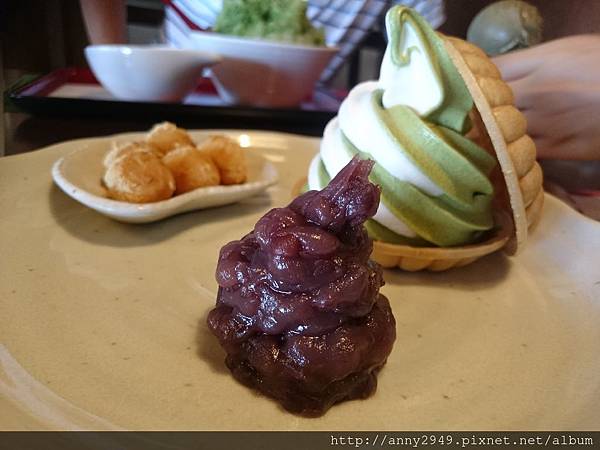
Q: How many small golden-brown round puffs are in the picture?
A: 5